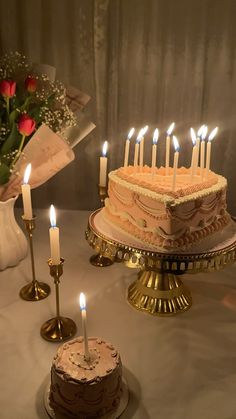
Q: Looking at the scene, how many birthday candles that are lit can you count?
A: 11